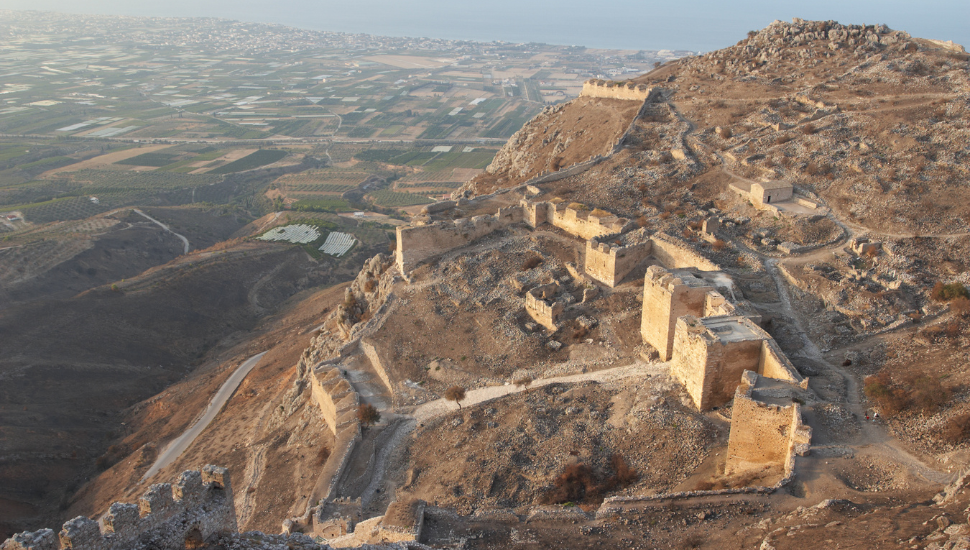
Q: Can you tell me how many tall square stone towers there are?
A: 3